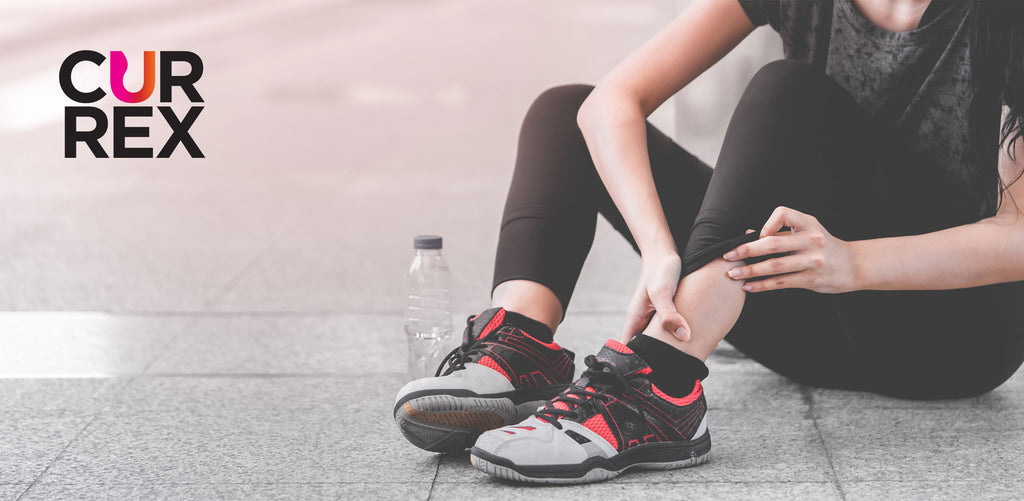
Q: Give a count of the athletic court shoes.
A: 2